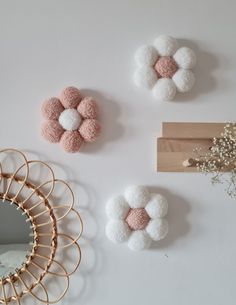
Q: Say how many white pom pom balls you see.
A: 13